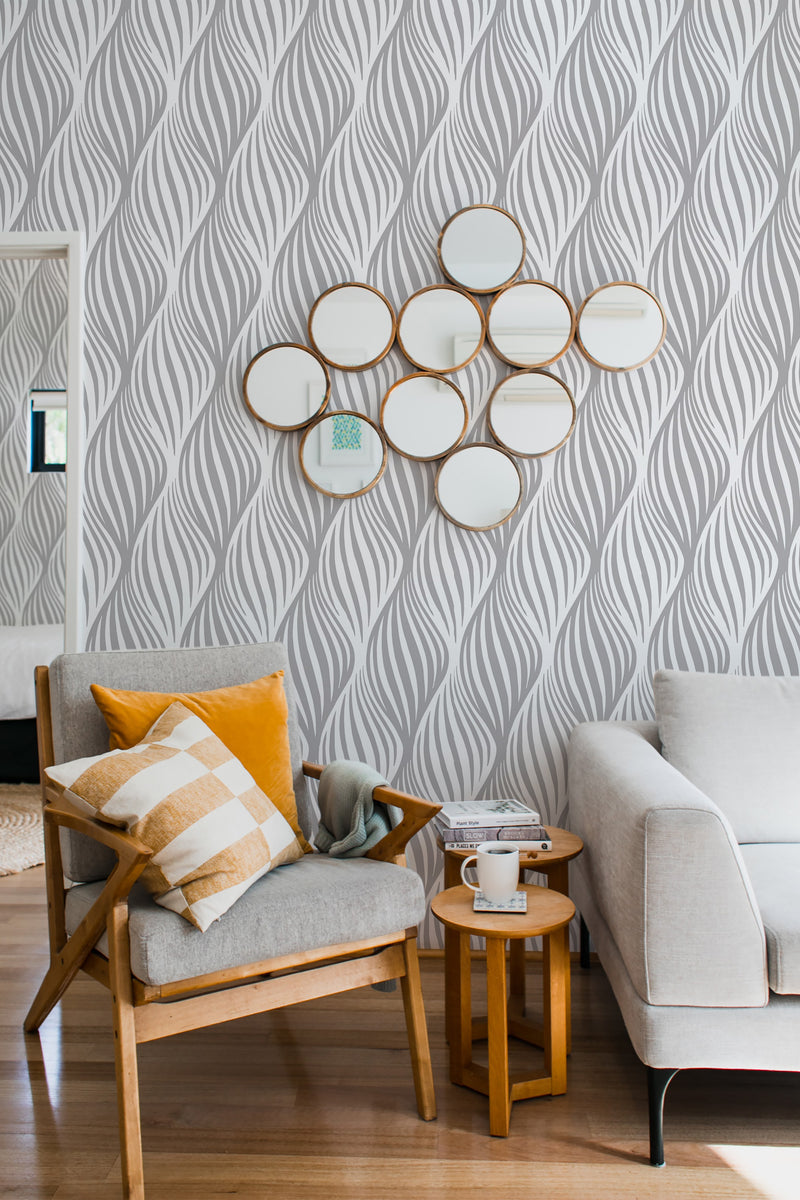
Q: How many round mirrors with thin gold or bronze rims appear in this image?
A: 10